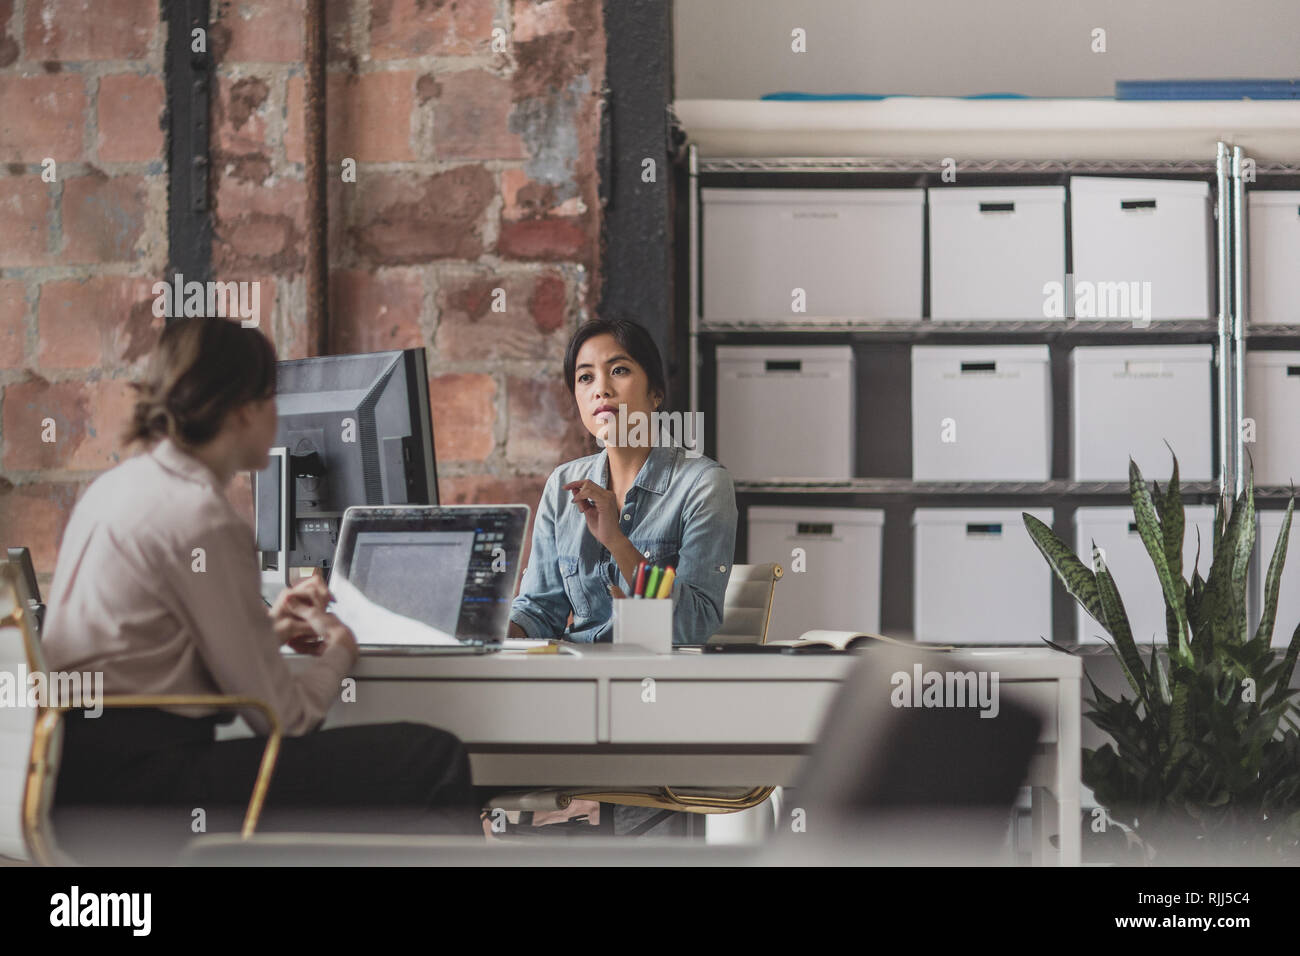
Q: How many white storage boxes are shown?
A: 12